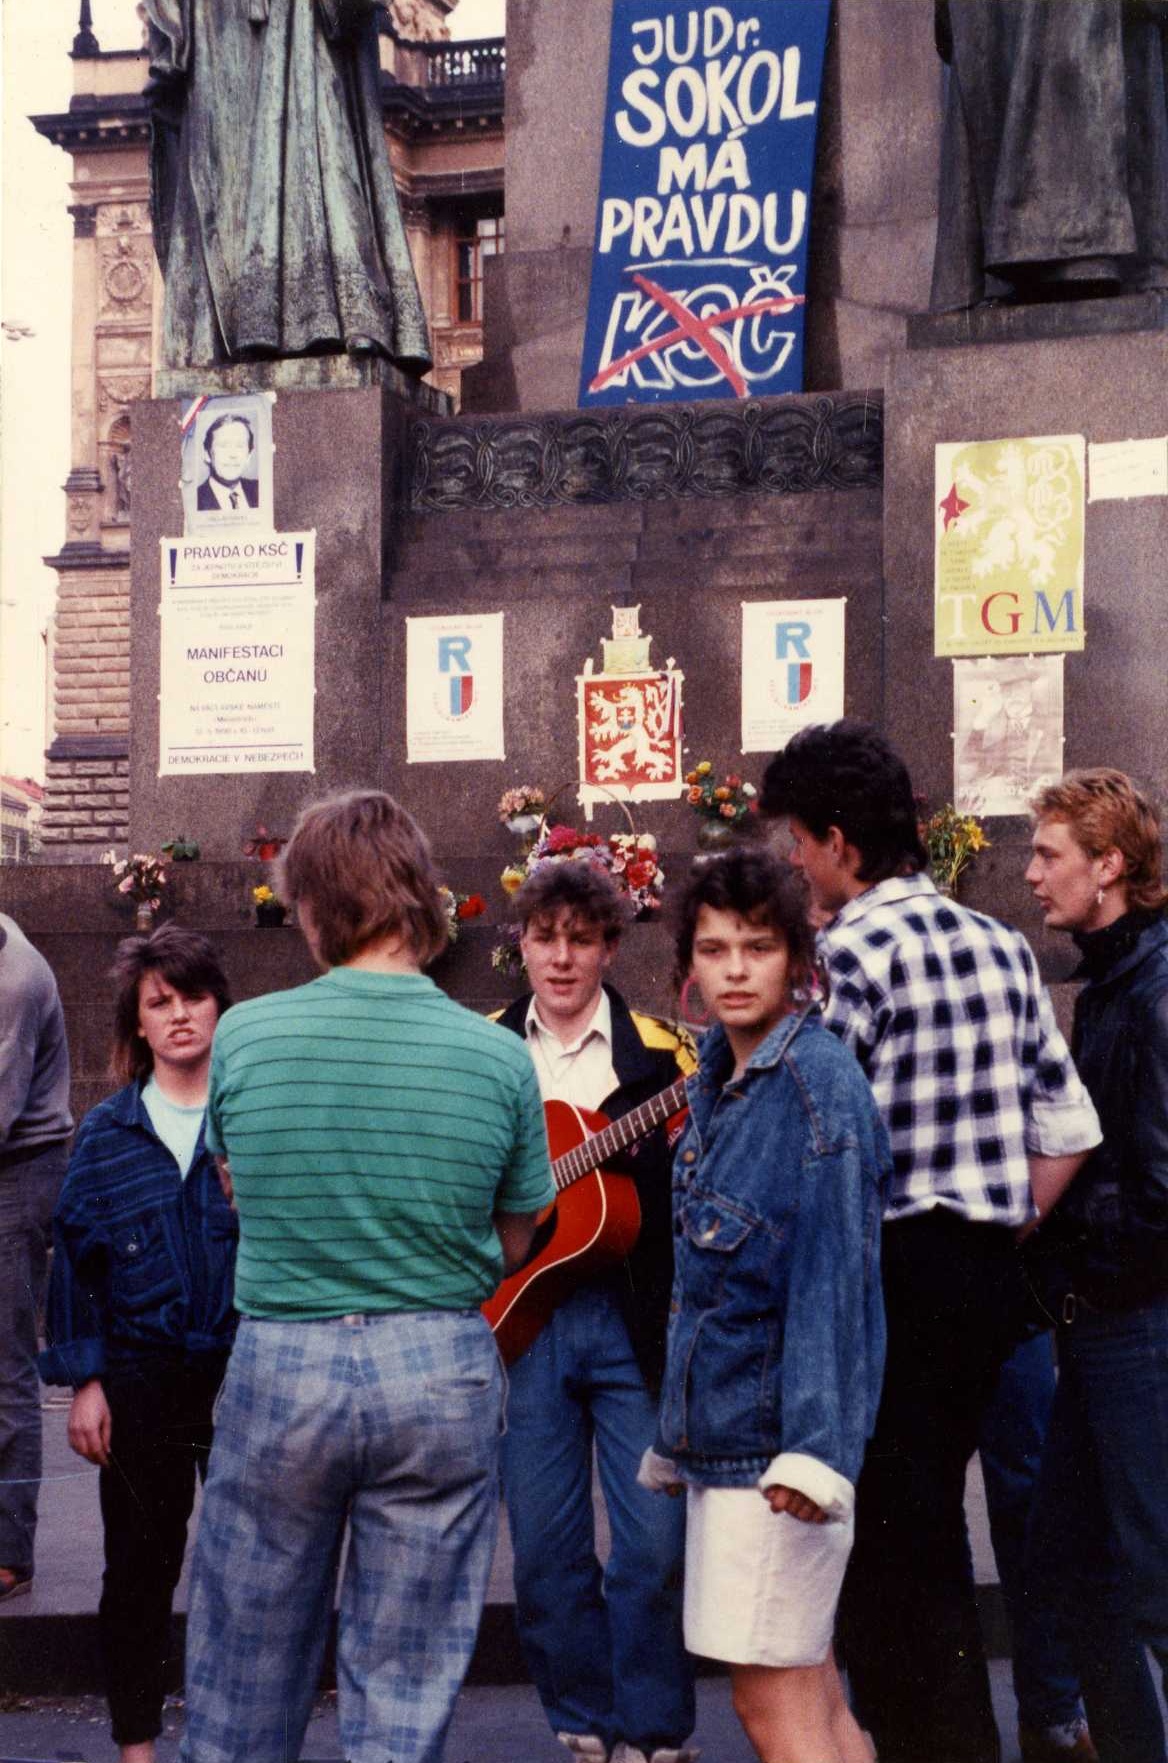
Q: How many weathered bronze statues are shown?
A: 2